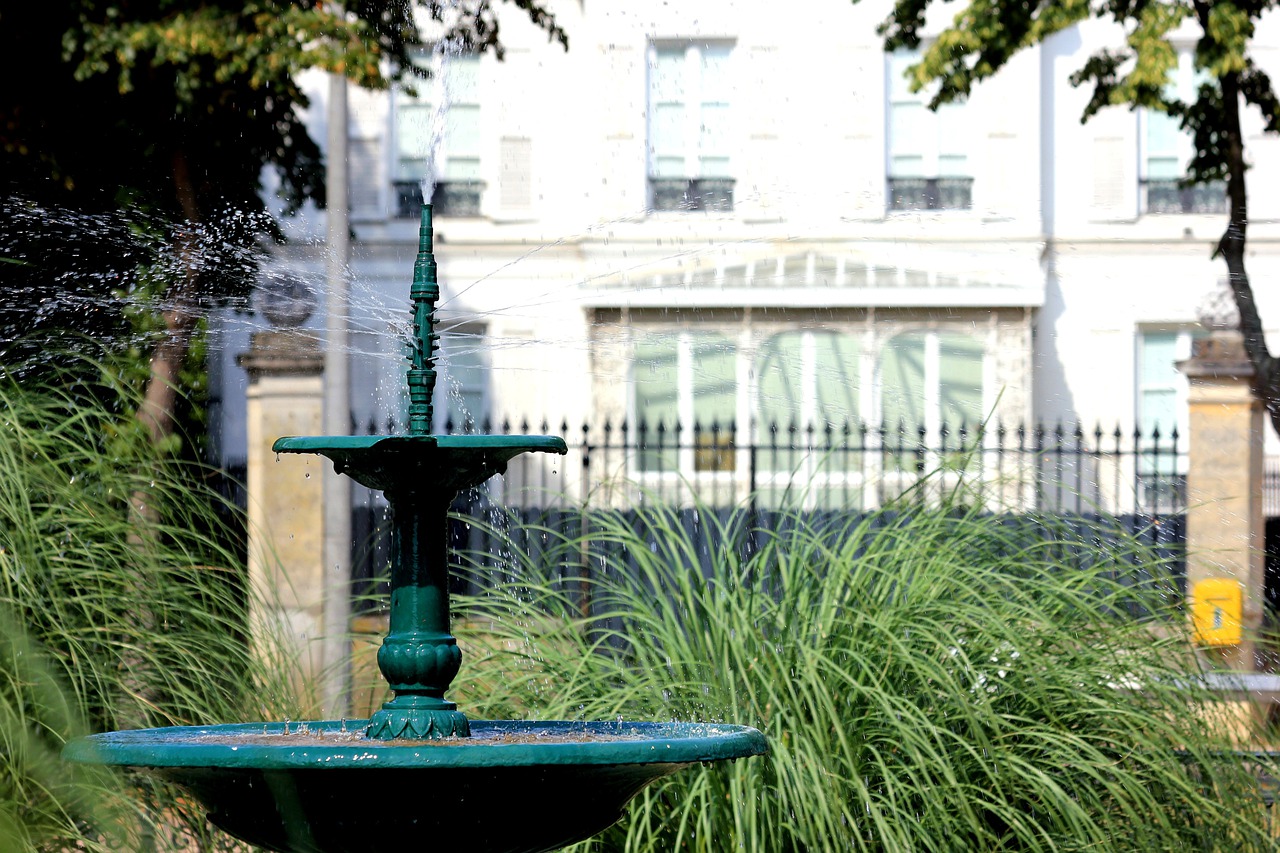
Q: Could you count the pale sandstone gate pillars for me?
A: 2